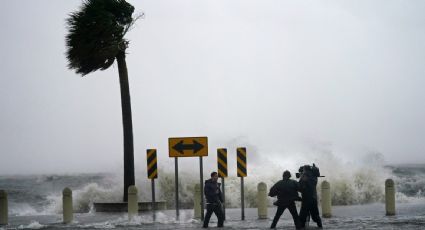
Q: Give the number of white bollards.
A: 7